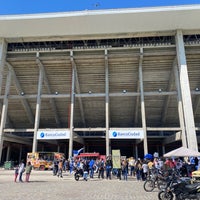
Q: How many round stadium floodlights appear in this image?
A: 6